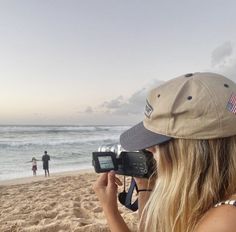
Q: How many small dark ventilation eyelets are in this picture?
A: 3